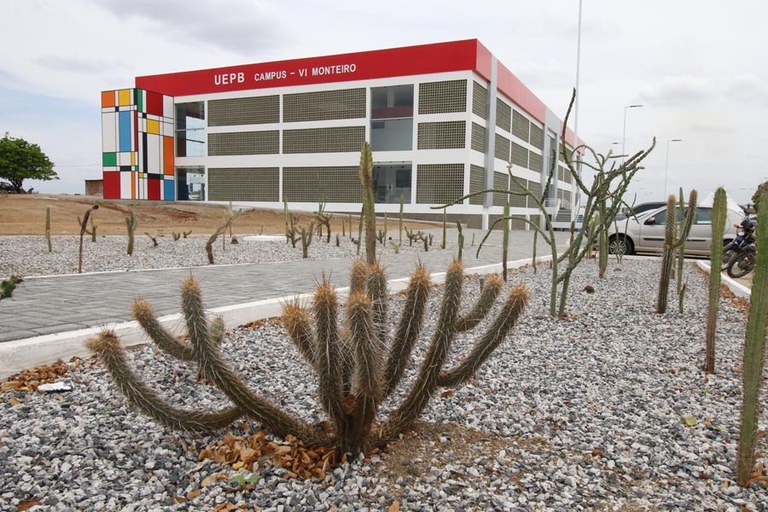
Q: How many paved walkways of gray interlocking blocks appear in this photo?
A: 1